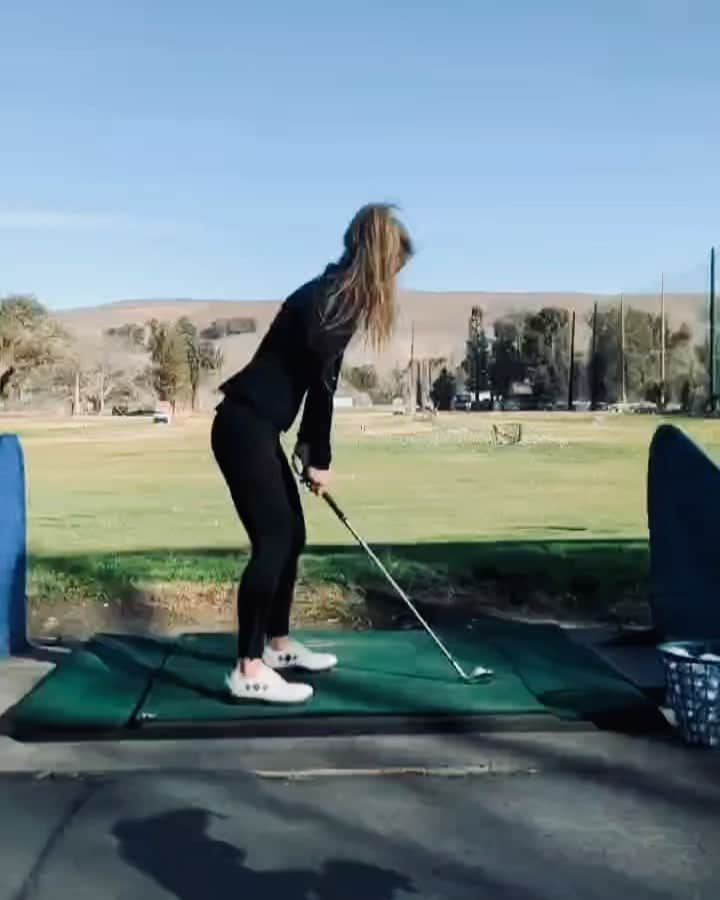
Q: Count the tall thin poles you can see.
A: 5